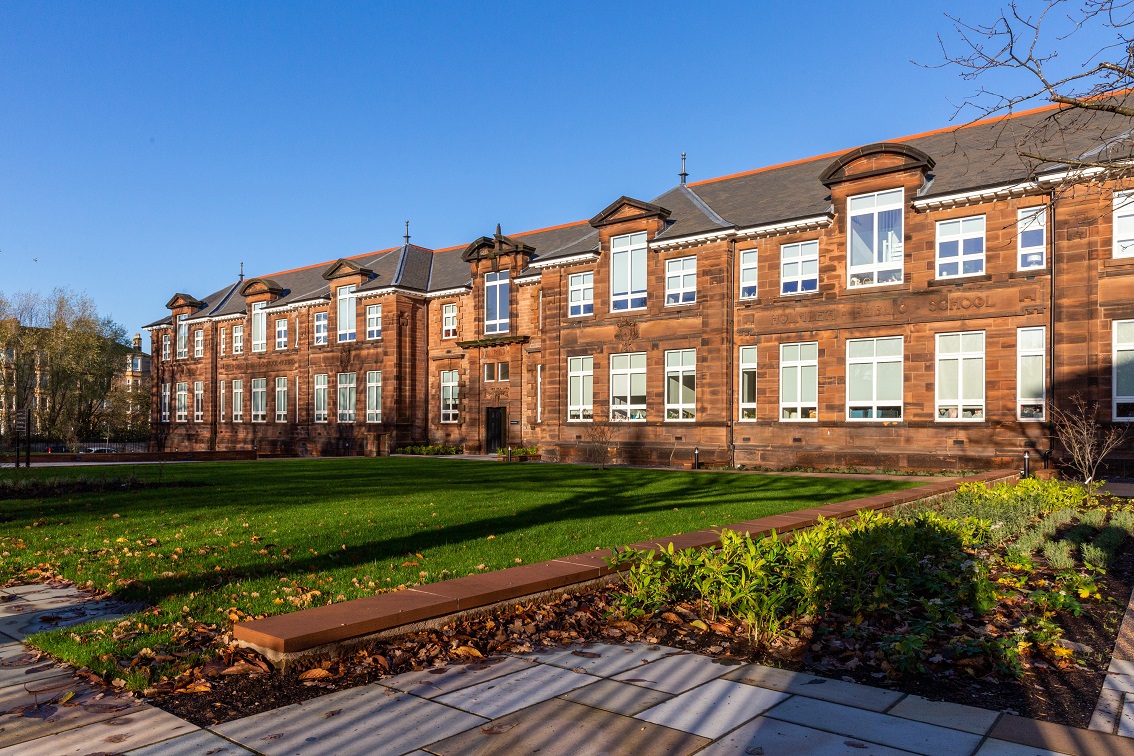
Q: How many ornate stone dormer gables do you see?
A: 6